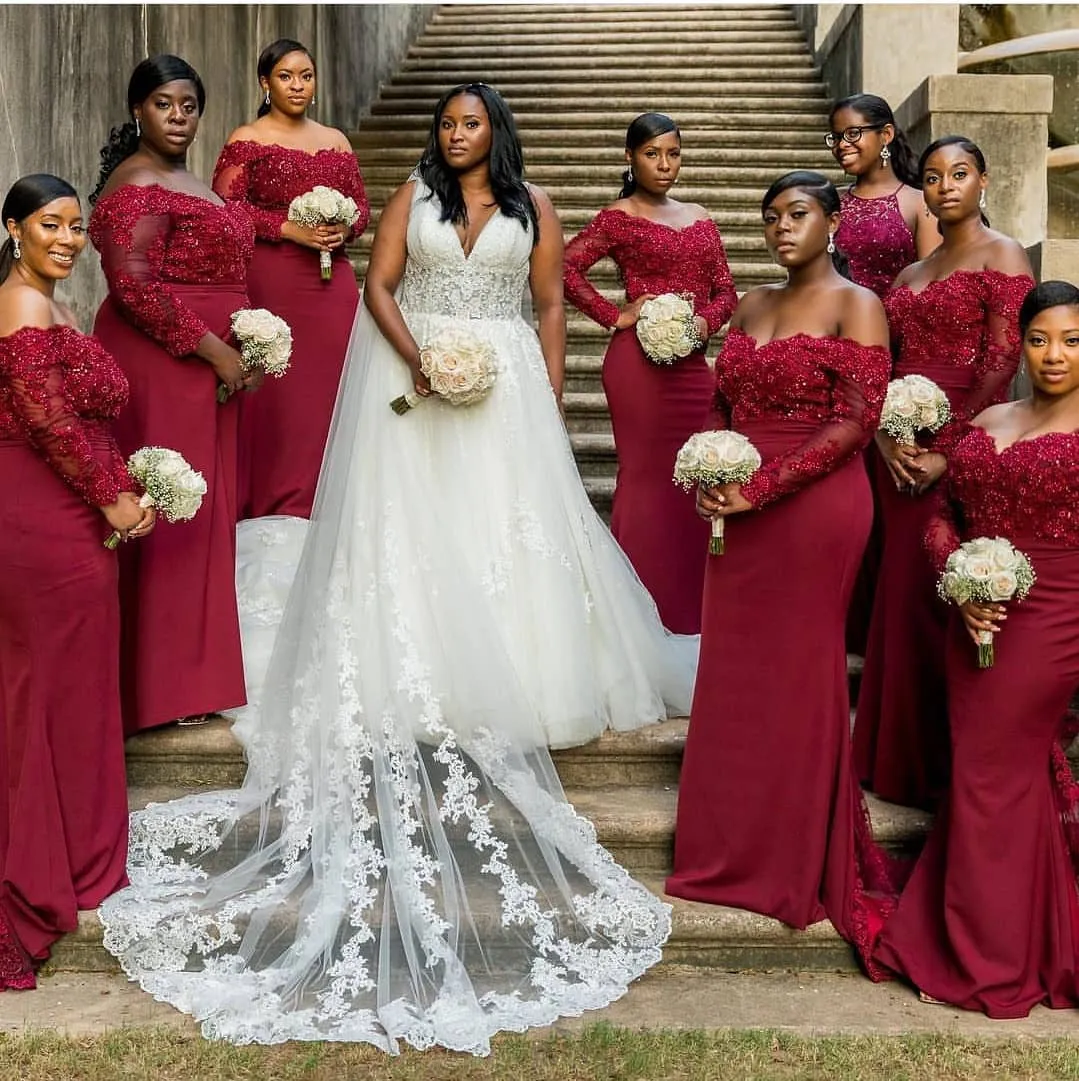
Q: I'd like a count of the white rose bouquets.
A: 8